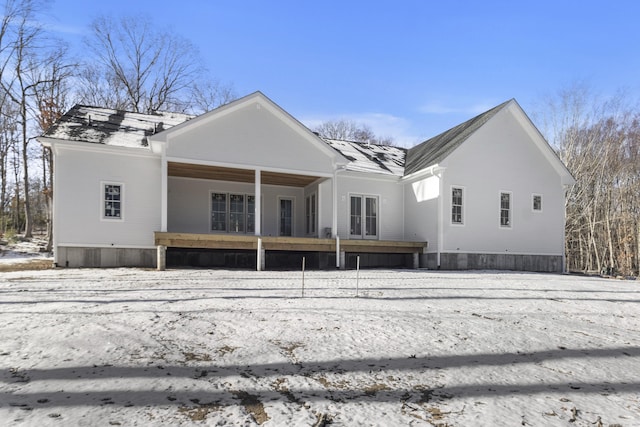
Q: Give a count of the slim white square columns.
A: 3